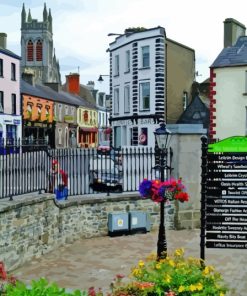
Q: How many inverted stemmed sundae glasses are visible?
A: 0